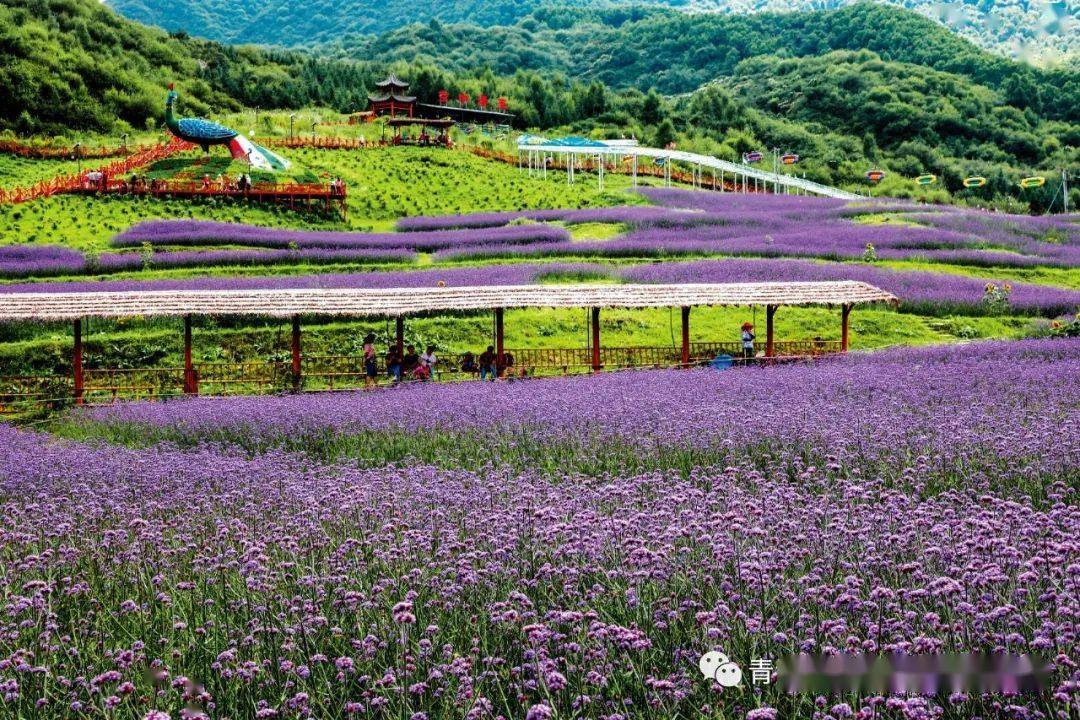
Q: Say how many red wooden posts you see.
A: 9